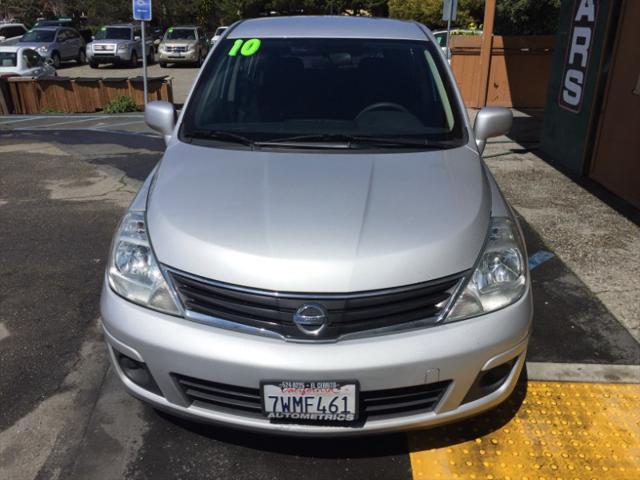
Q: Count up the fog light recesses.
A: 2